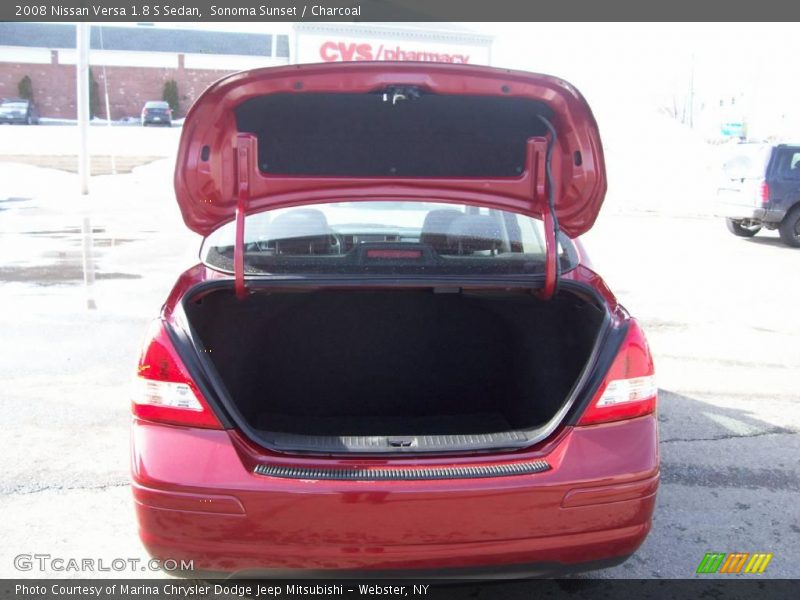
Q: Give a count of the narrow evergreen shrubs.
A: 3